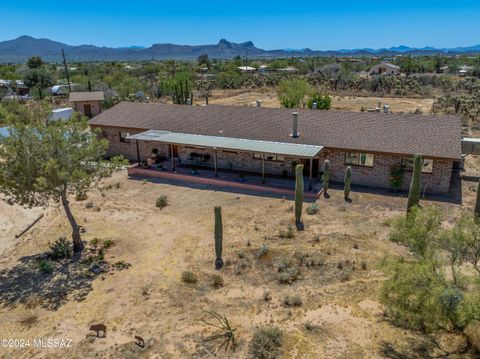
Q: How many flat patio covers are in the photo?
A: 1